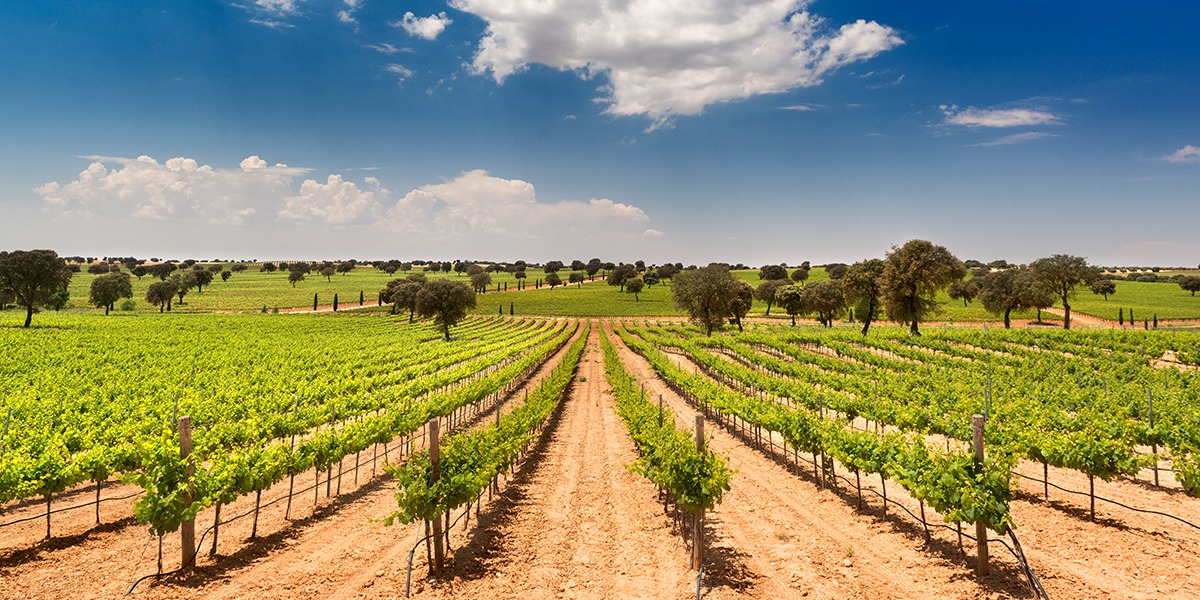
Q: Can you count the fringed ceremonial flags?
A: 0